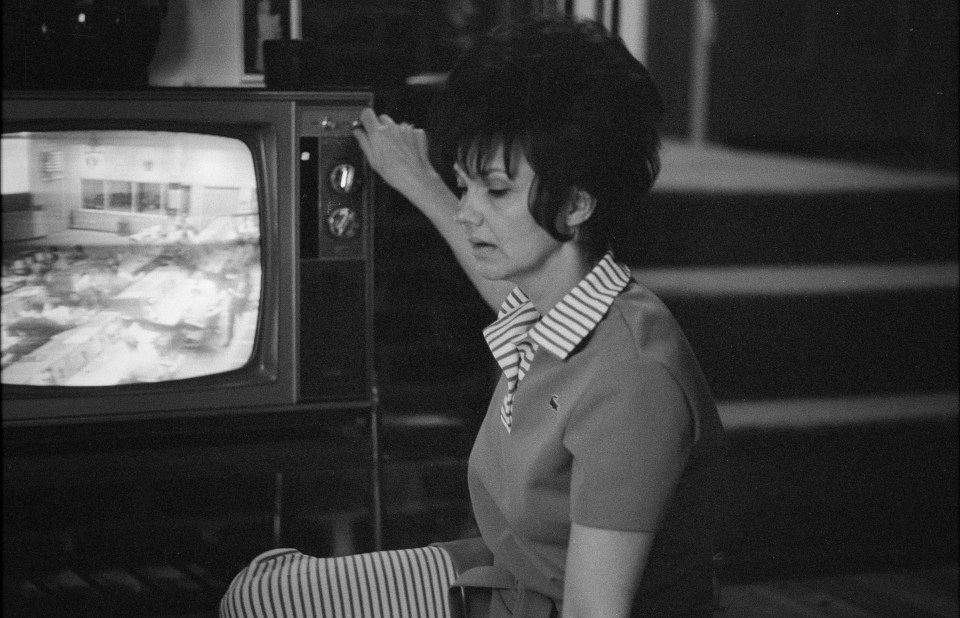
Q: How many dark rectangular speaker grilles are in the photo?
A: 1